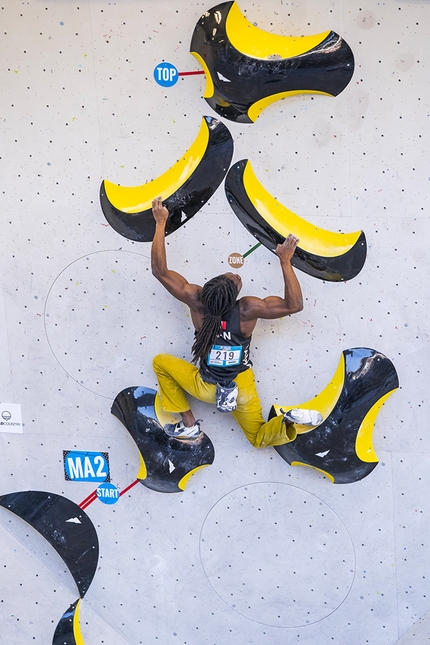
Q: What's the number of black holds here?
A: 7